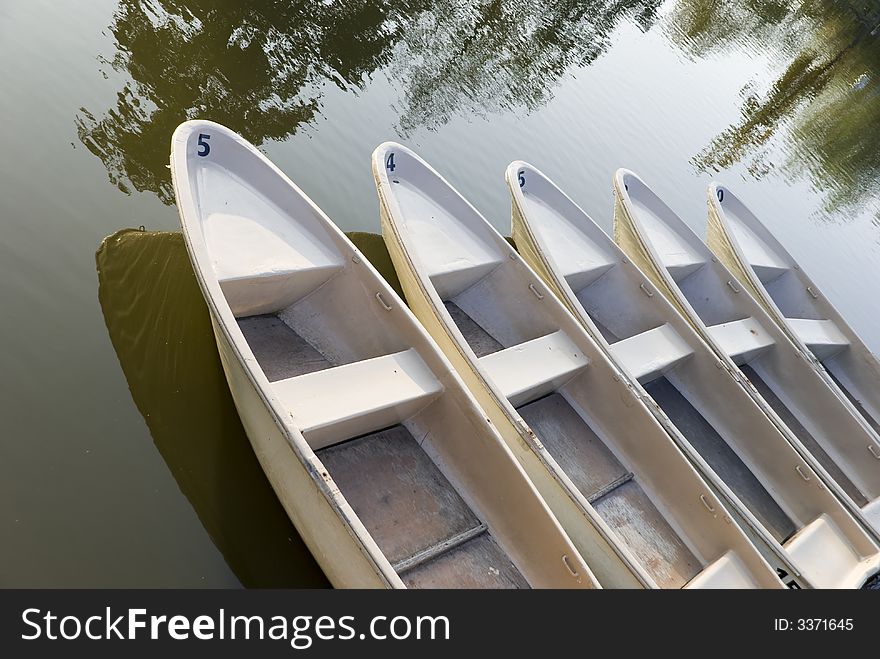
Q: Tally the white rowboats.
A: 5